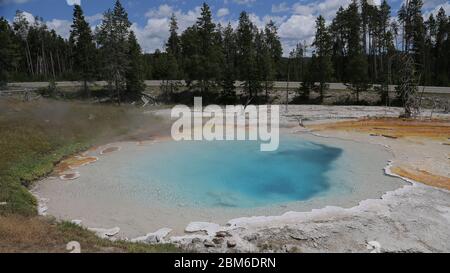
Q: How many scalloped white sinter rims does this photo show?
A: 1